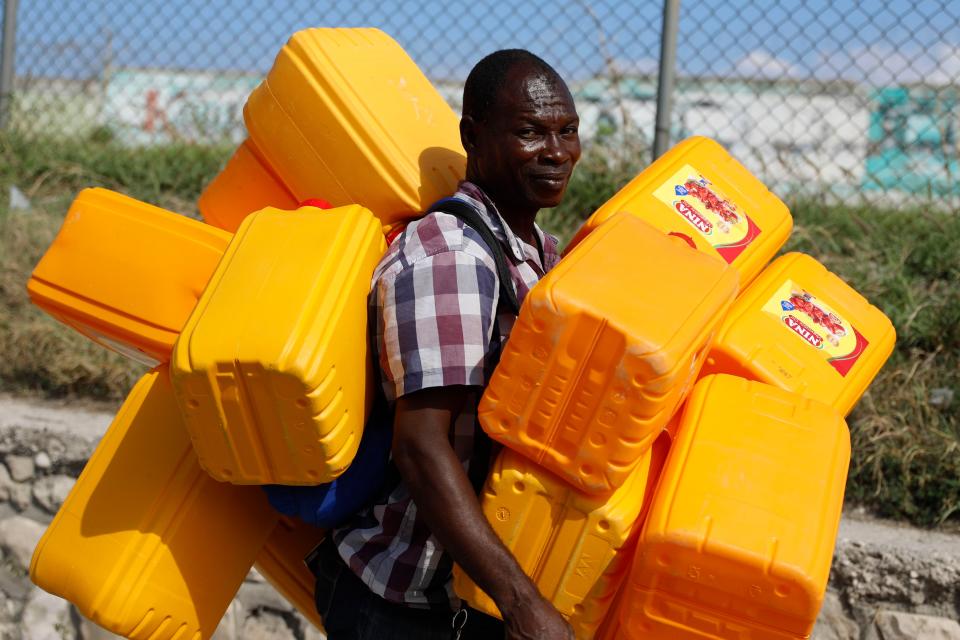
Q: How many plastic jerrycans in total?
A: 11